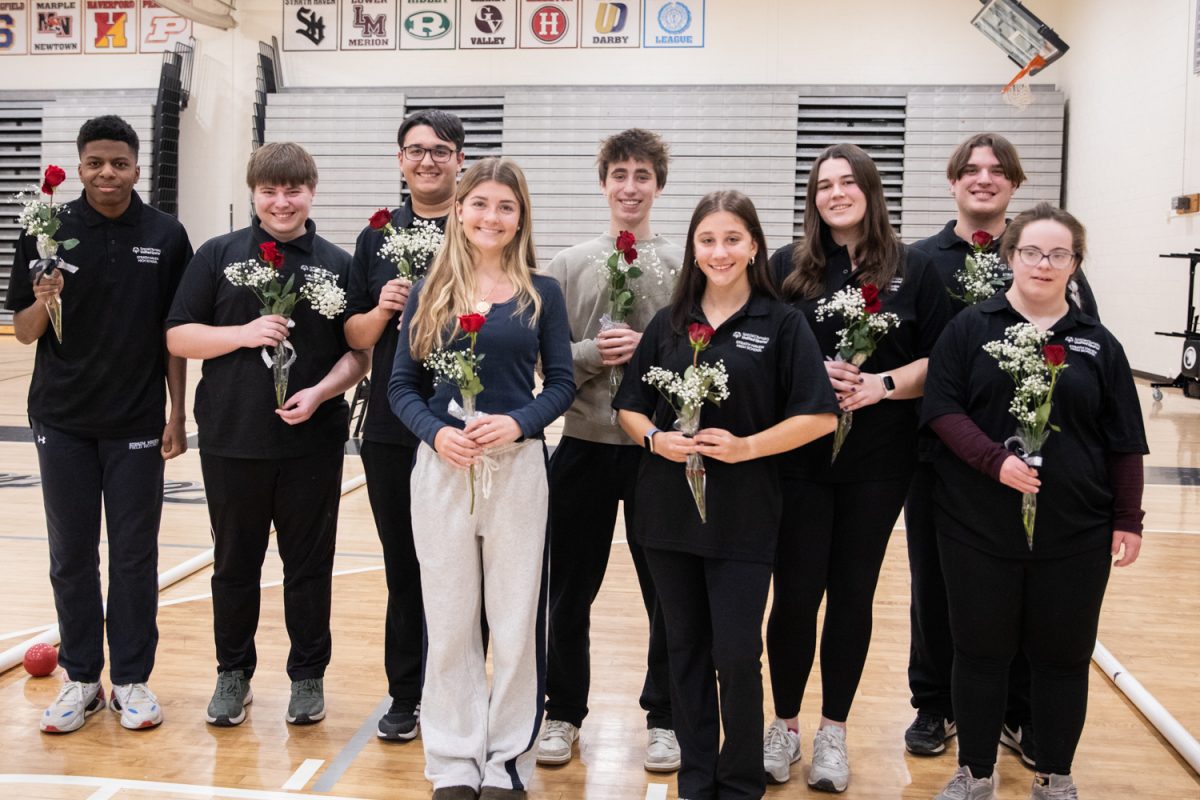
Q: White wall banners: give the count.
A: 11